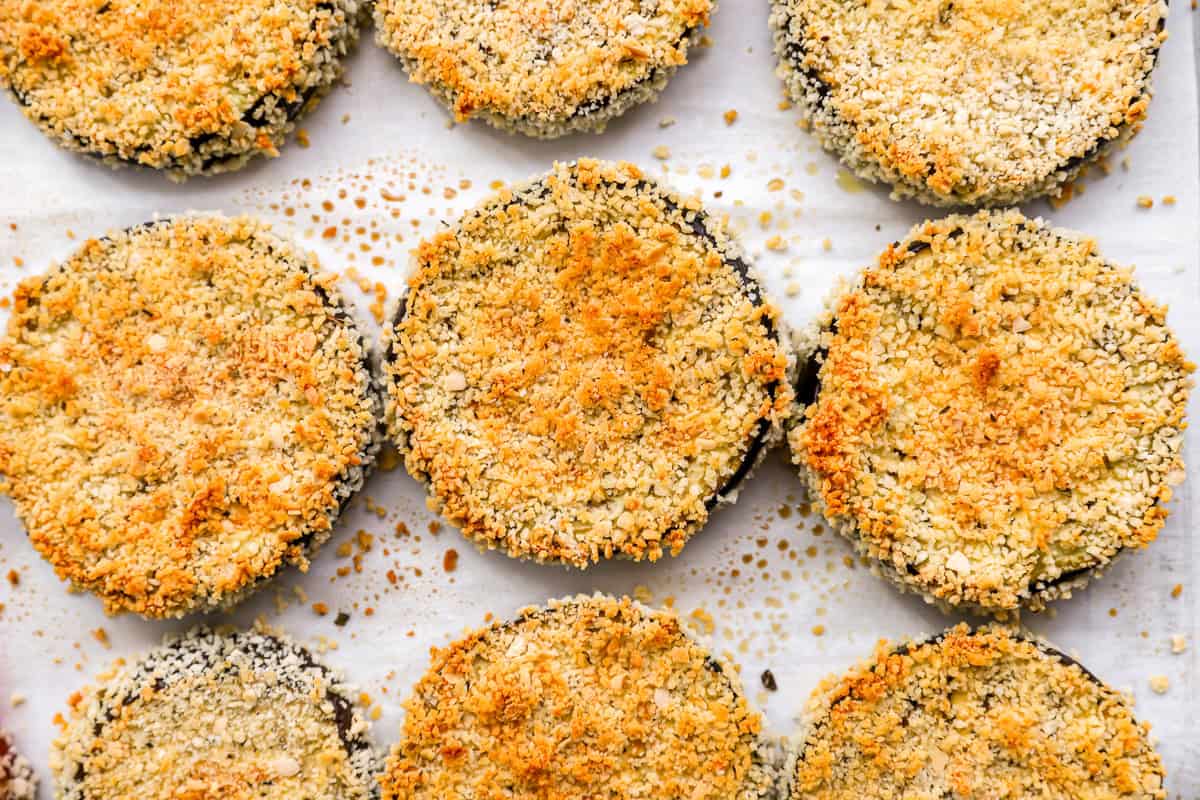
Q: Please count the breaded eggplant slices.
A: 9